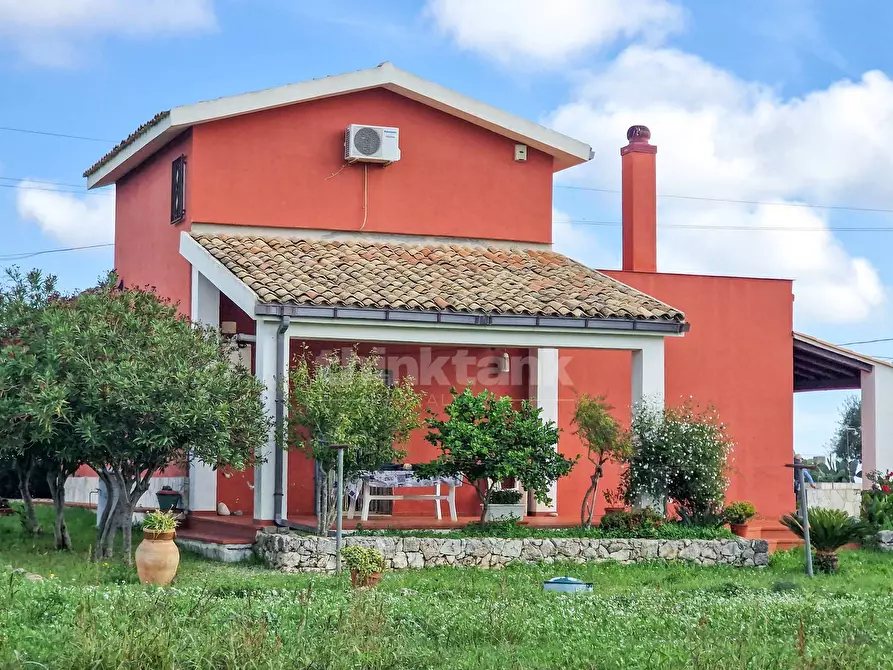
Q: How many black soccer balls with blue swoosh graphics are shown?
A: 0